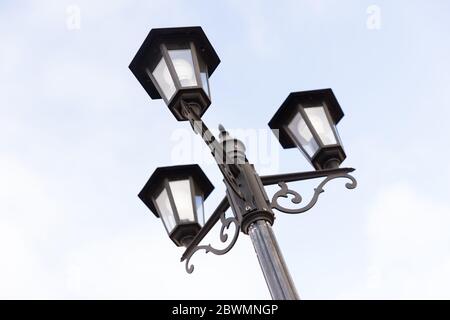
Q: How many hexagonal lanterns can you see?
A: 3